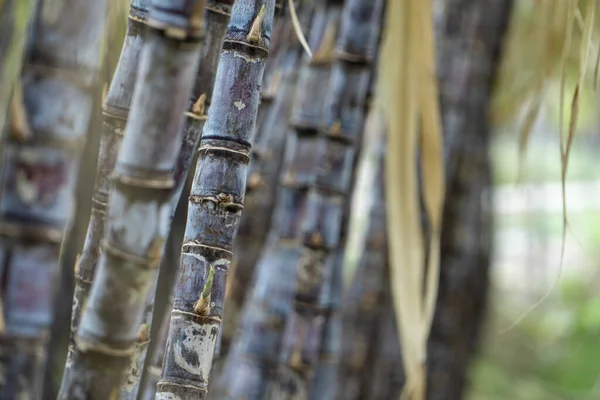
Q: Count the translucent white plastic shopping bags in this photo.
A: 0